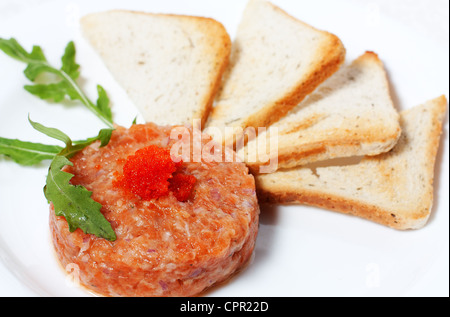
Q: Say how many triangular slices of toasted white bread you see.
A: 4